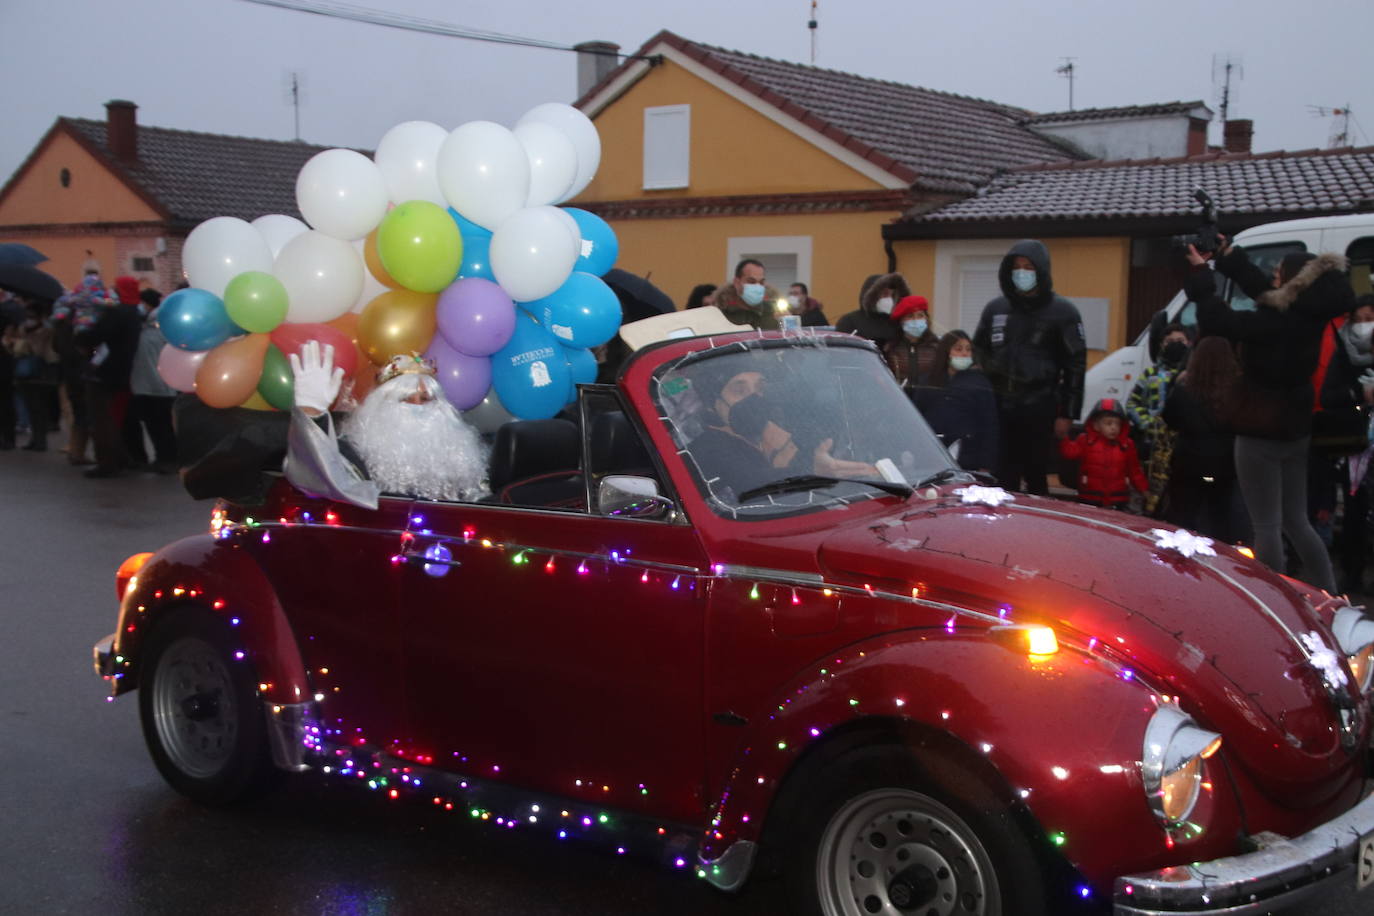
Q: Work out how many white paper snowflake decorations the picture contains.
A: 3